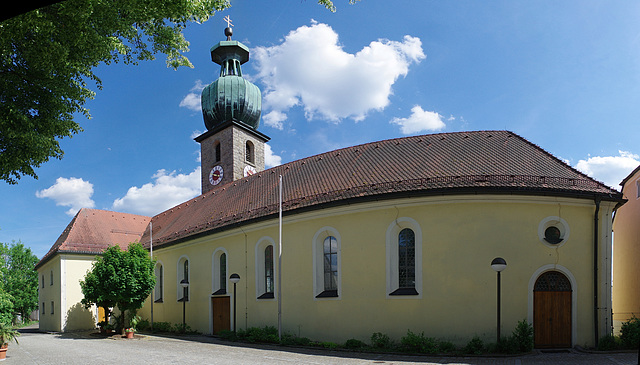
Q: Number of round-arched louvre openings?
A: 2